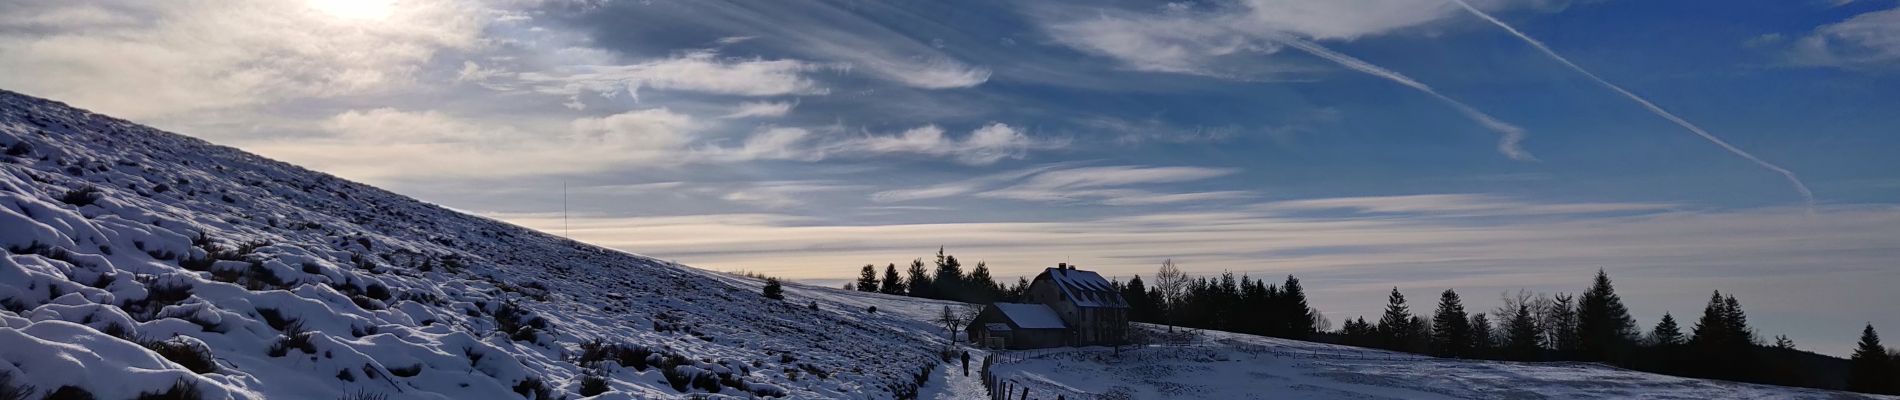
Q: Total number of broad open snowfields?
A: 2